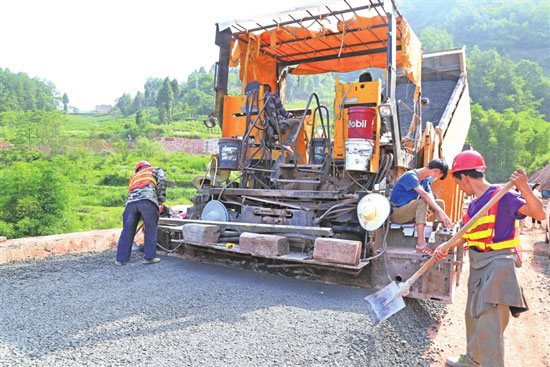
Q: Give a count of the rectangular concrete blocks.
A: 3